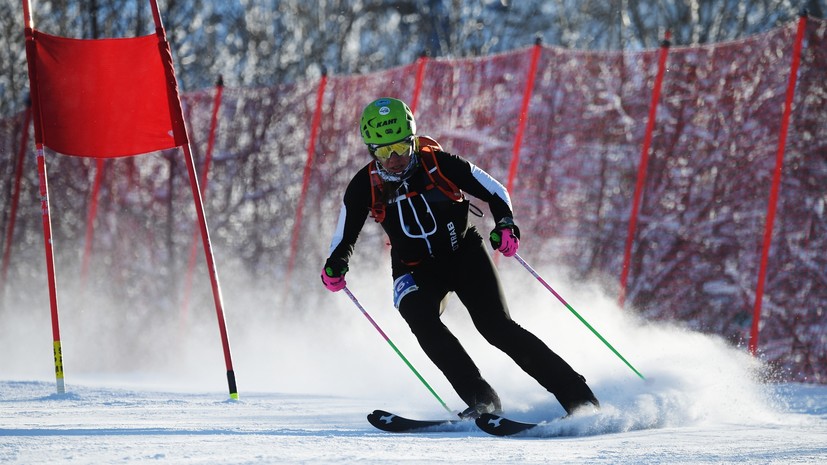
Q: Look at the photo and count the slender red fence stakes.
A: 8